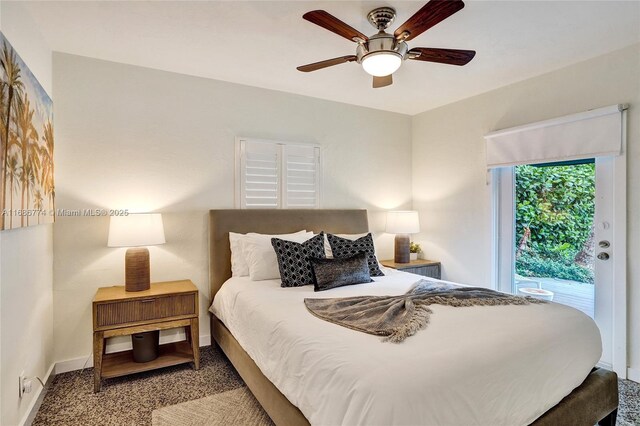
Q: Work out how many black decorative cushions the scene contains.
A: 3